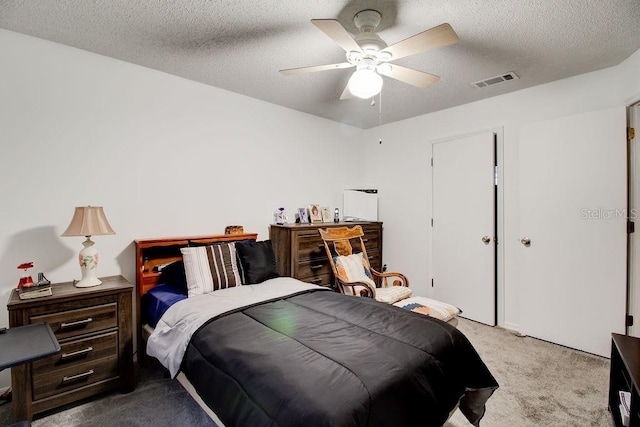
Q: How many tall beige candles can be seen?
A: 0